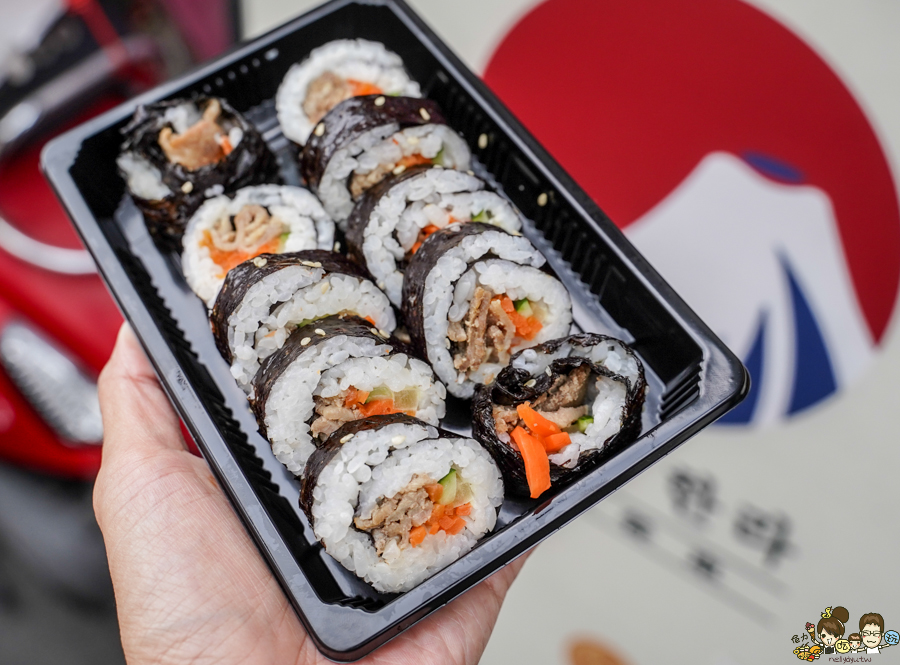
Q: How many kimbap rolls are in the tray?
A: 10